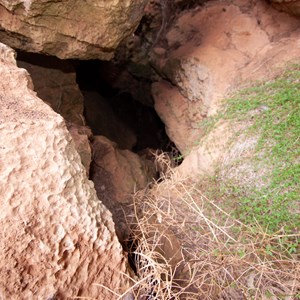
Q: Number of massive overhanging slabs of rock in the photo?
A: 1